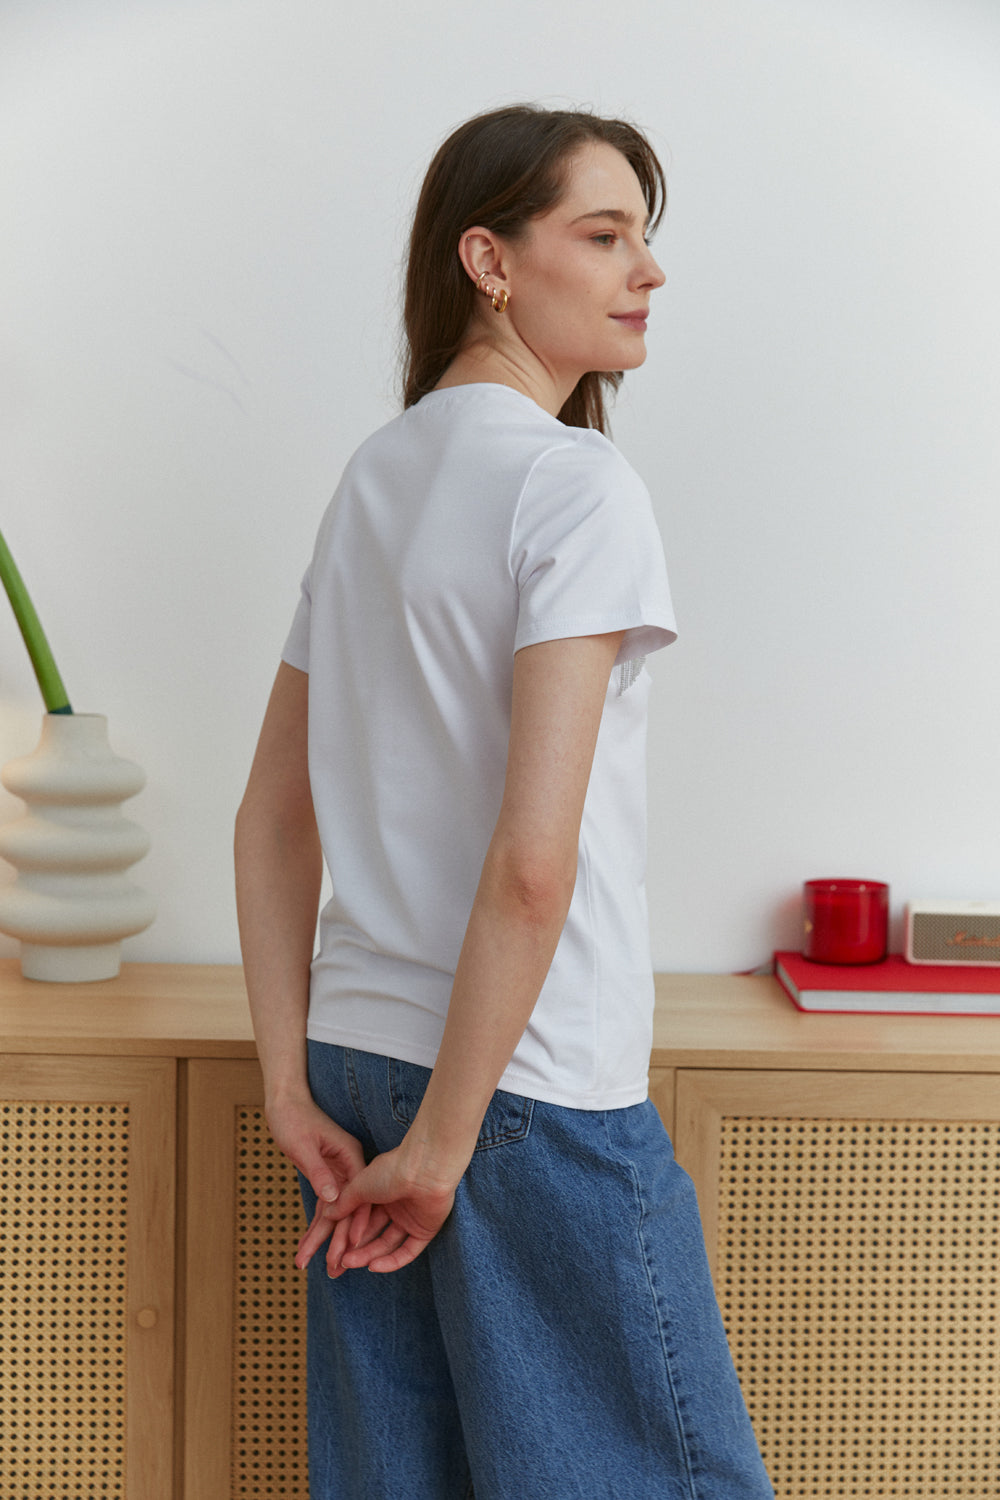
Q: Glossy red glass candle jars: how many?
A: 1